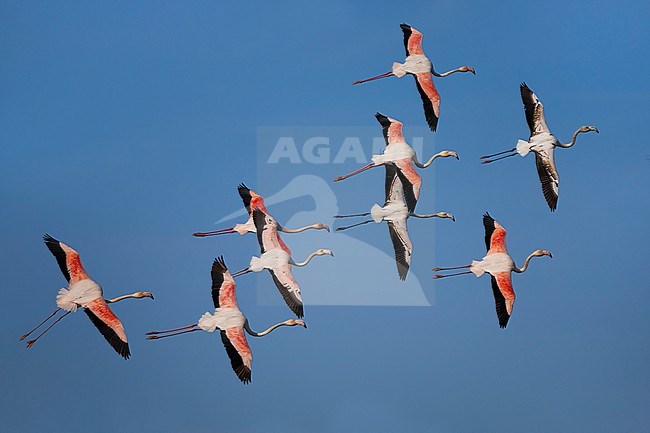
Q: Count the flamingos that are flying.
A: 9